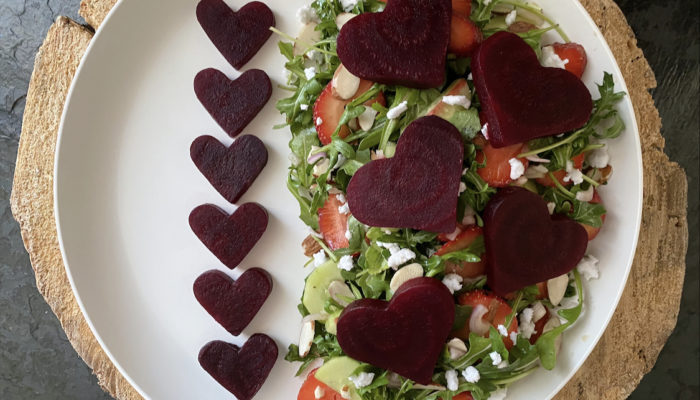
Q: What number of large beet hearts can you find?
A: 5